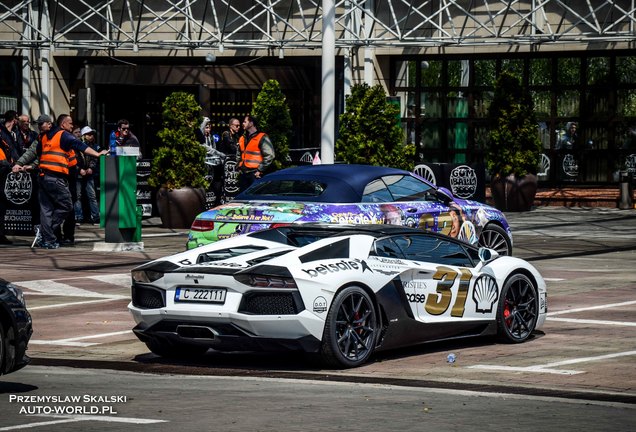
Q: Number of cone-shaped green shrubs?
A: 4